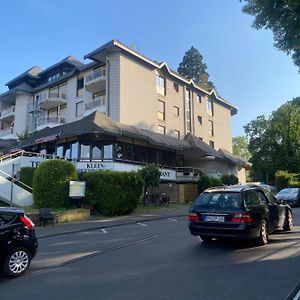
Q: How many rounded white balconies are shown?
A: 6